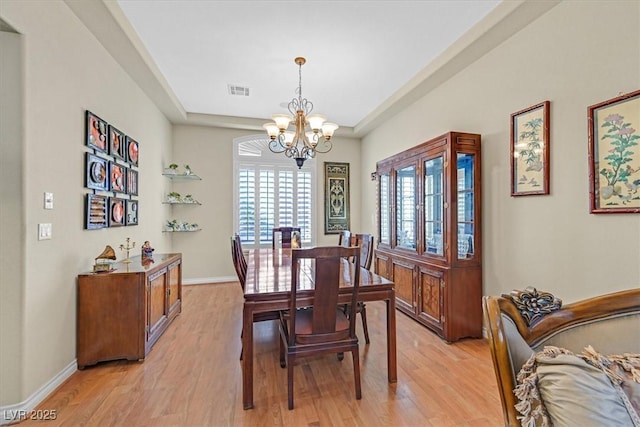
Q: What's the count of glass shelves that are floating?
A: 3